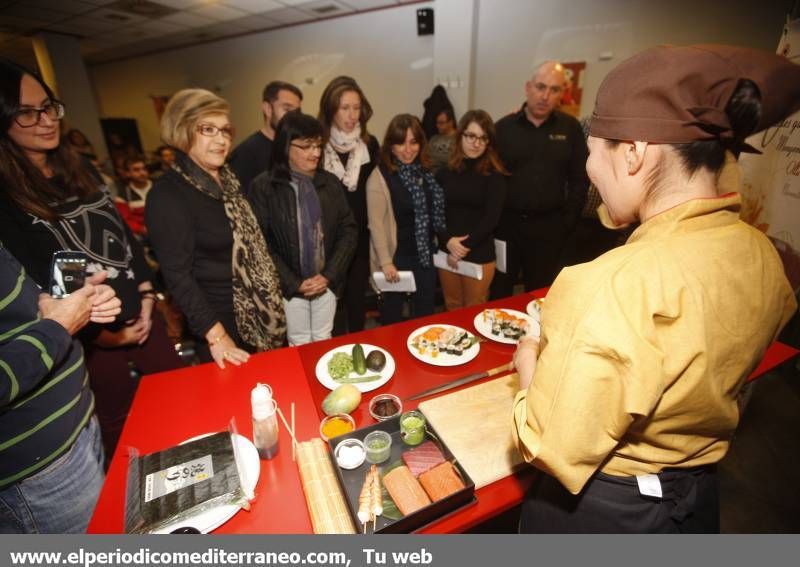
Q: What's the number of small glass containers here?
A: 5